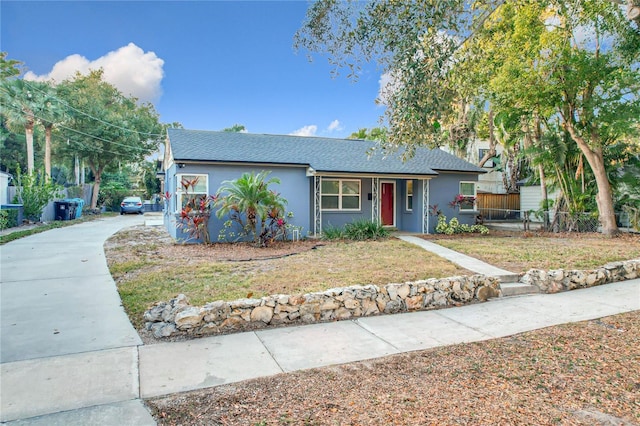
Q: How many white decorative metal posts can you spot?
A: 3